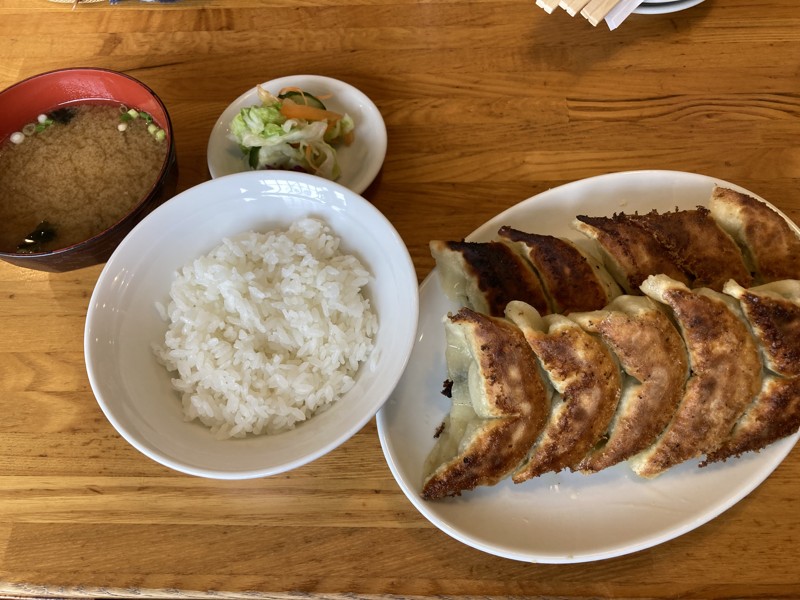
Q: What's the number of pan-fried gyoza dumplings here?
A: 10